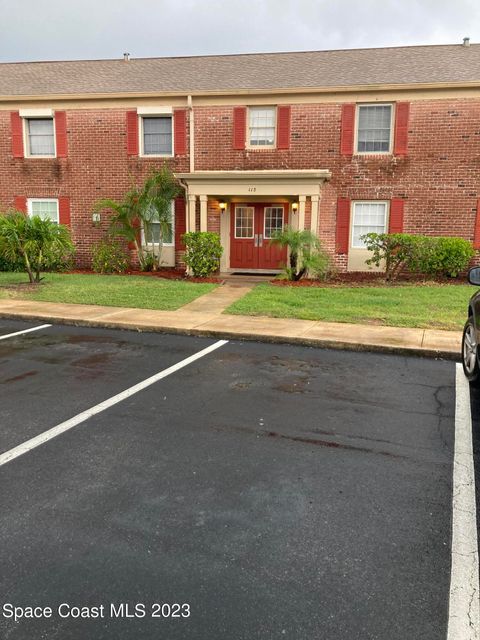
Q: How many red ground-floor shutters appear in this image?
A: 7